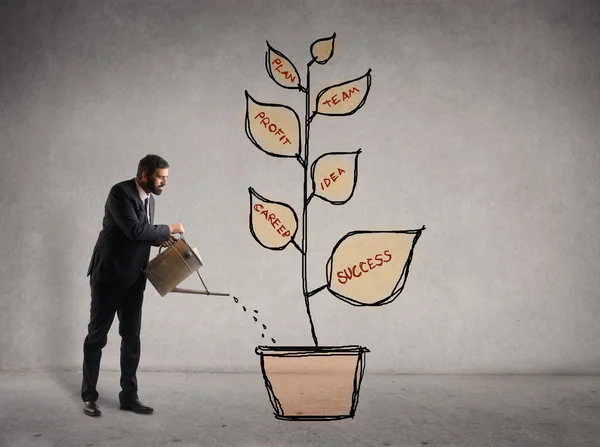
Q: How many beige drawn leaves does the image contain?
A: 7